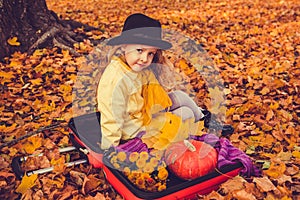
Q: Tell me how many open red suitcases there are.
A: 1